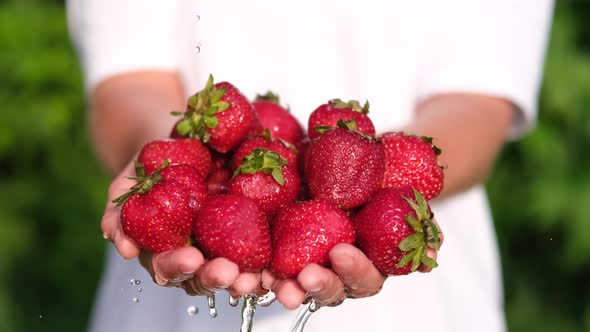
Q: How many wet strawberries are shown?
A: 12